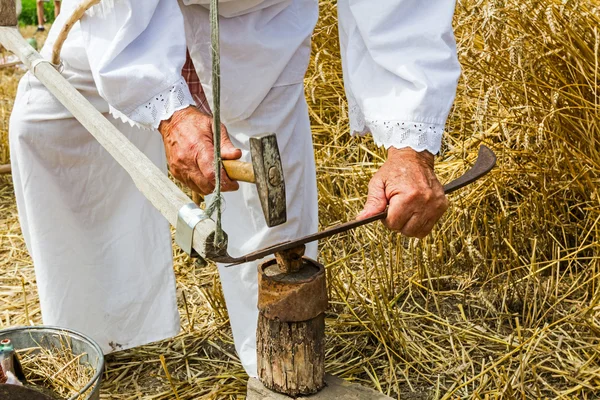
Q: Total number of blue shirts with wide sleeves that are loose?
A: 0